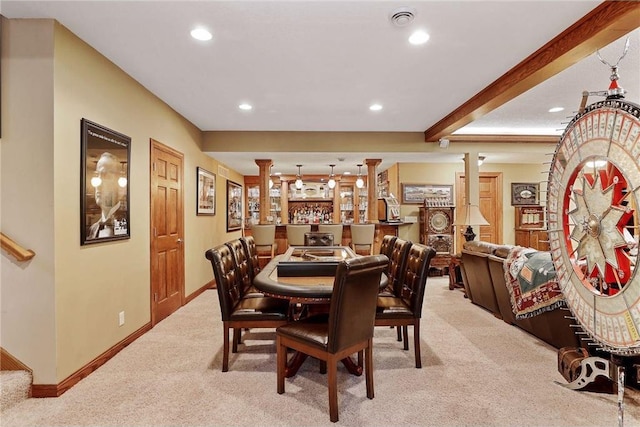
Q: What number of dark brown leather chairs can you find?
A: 8